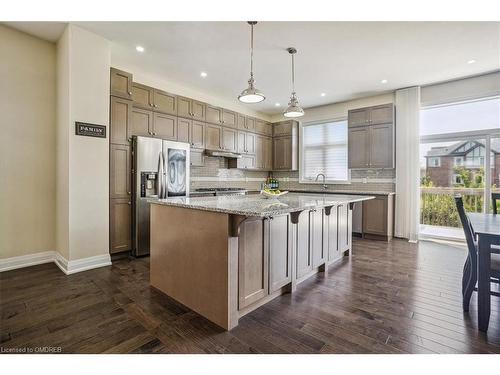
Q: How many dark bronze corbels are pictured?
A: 4